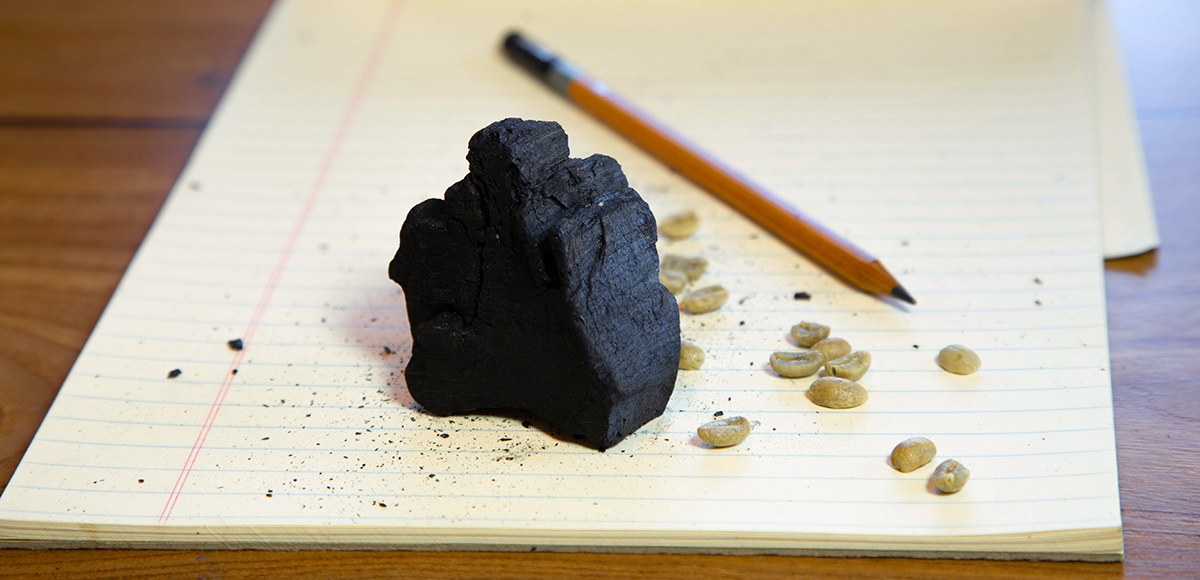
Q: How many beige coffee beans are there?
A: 14